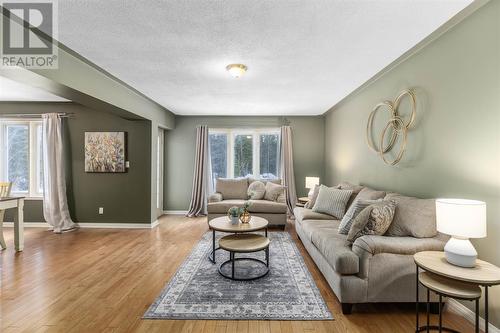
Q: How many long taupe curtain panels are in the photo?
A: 3